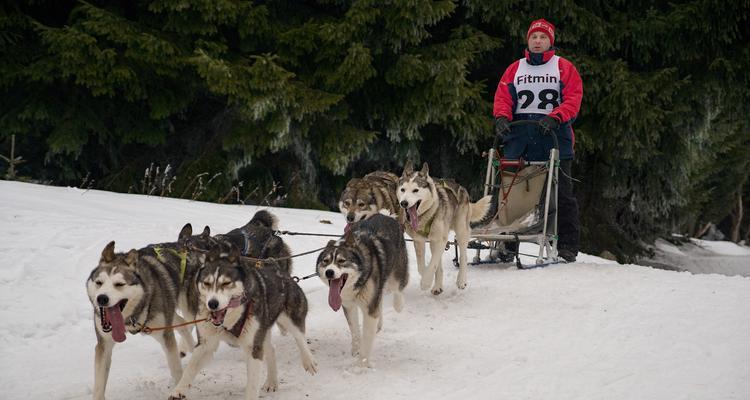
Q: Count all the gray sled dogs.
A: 6